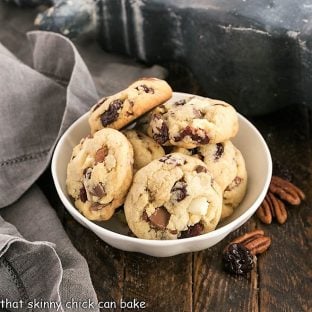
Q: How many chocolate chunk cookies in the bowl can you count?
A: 6